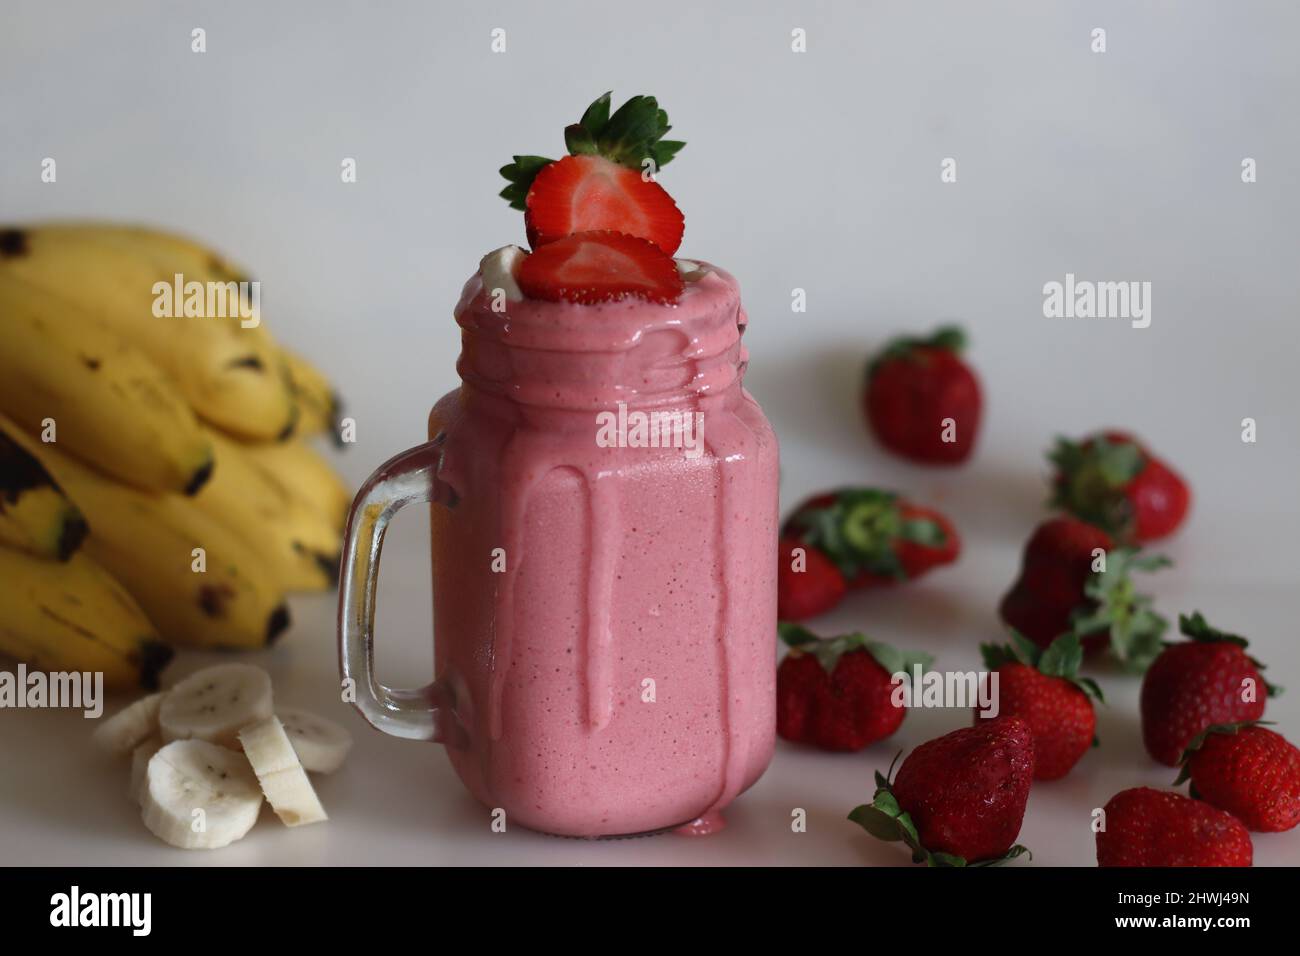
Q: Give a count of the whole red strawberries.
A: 11